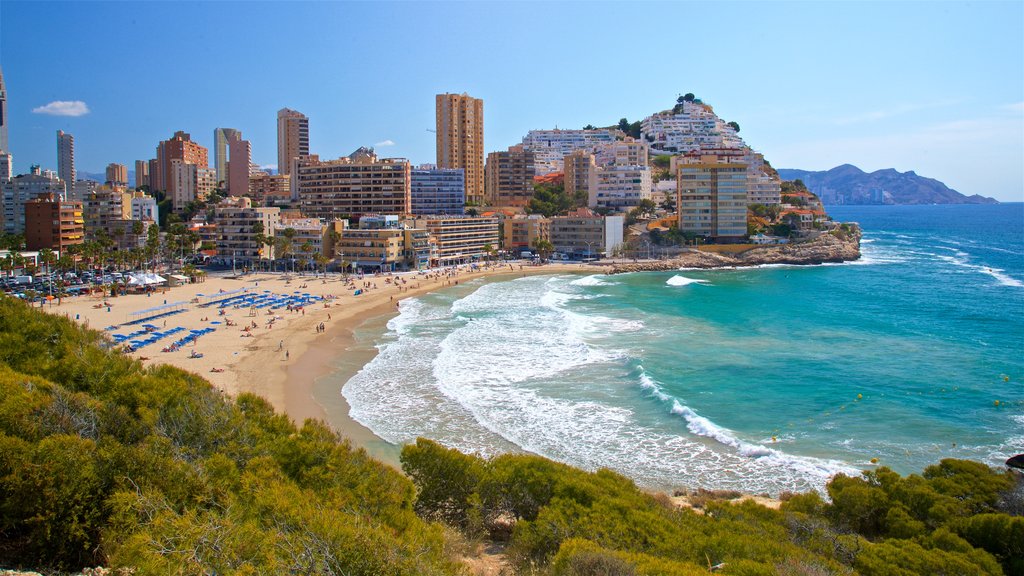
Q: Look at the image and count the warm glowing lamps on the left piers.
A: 0